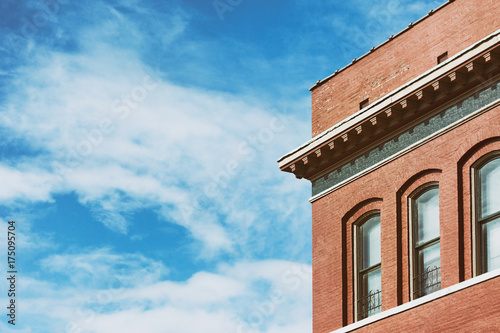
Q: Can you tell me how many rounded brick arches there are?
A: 3